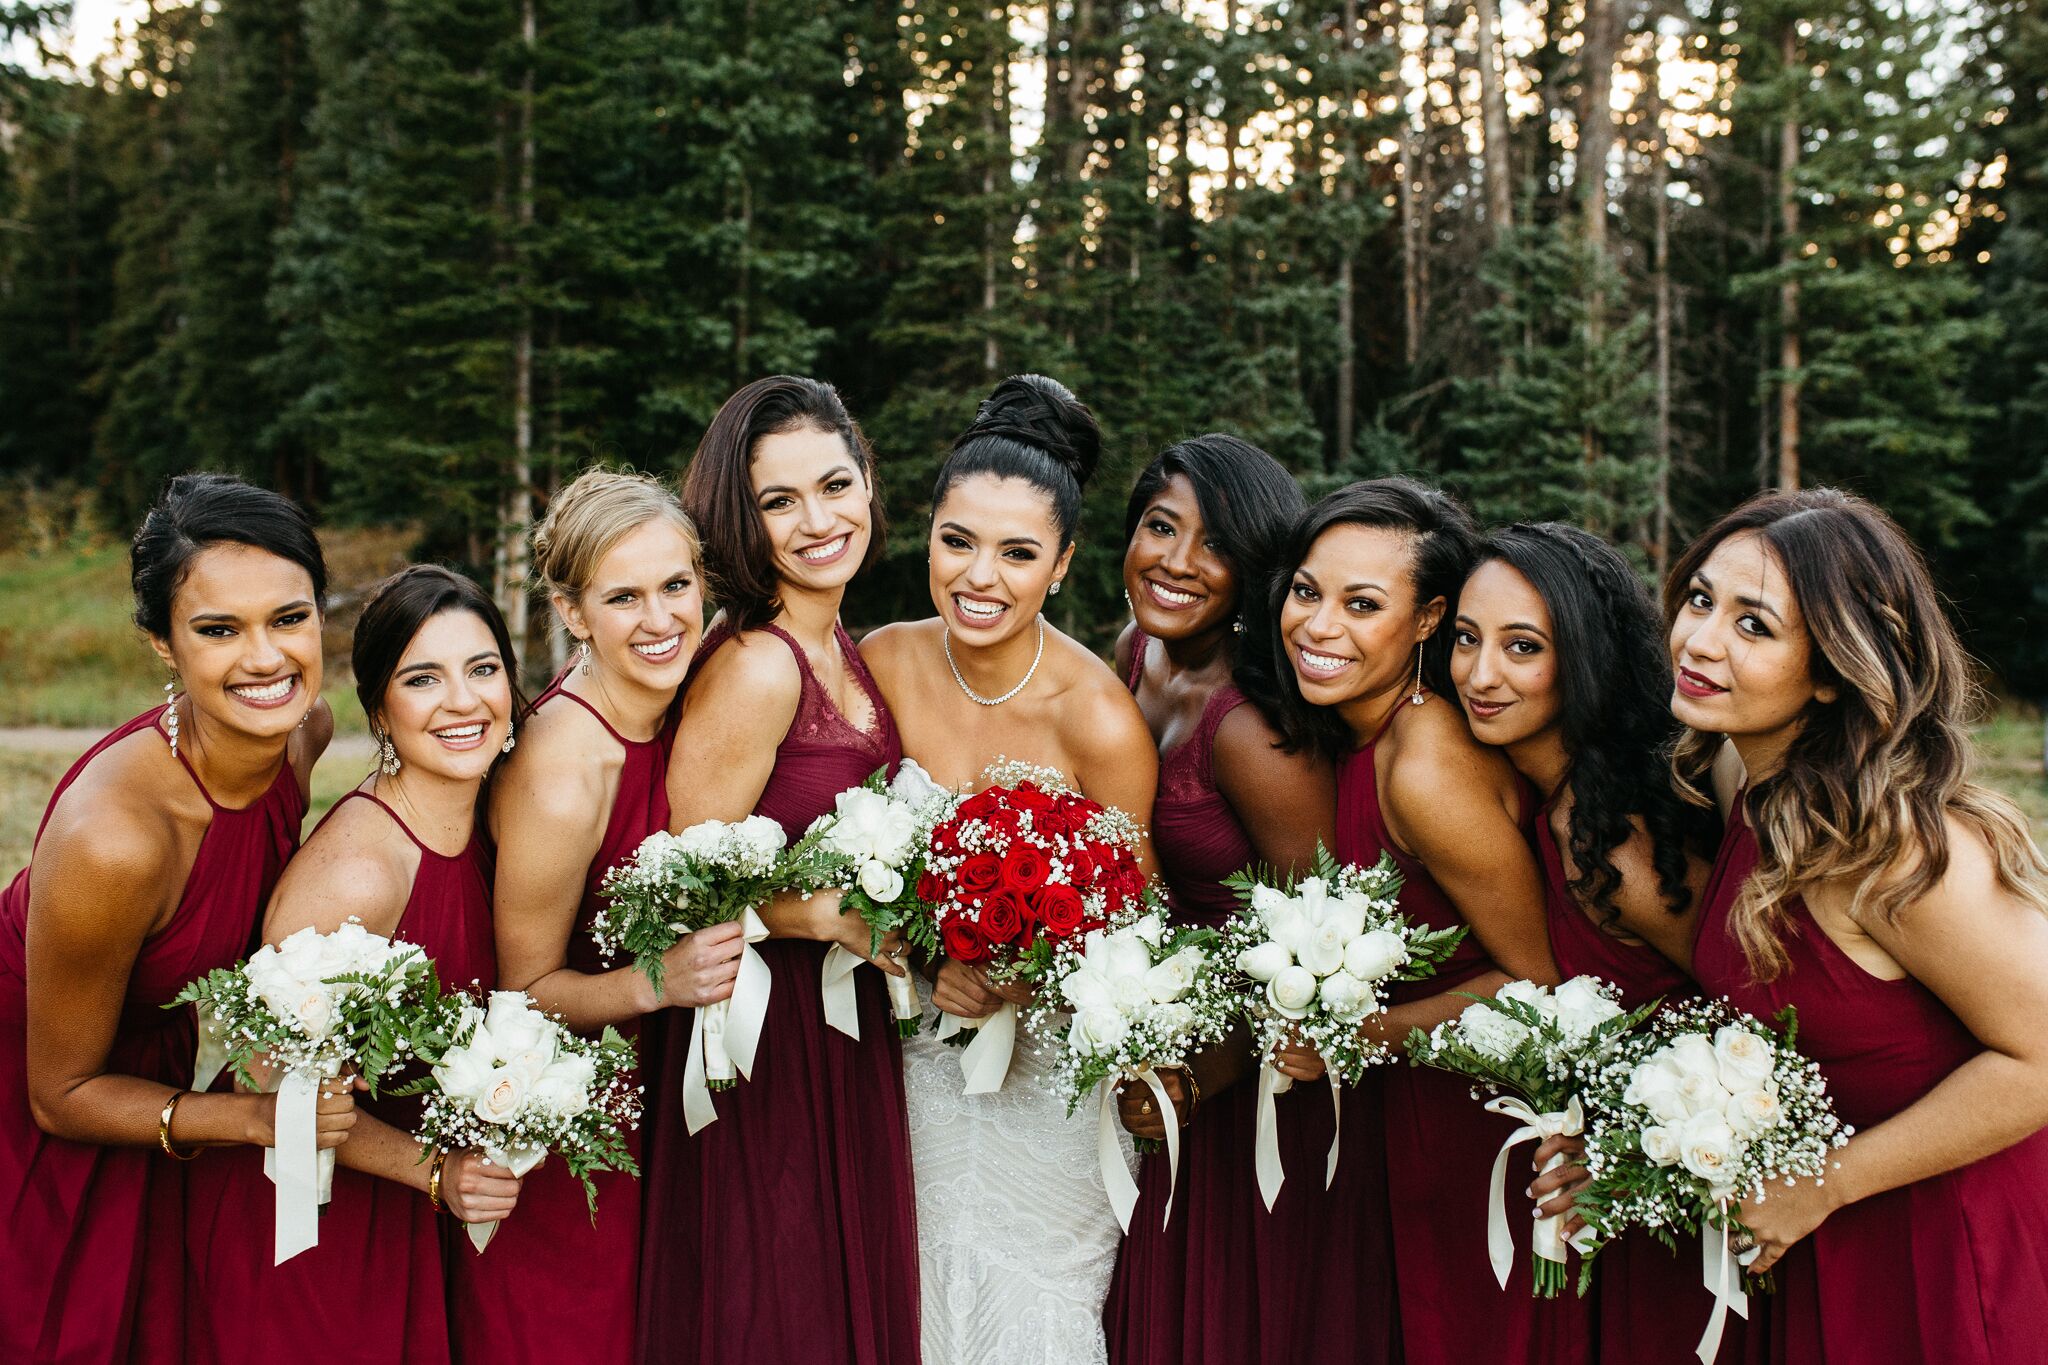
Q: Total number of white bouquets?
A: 8